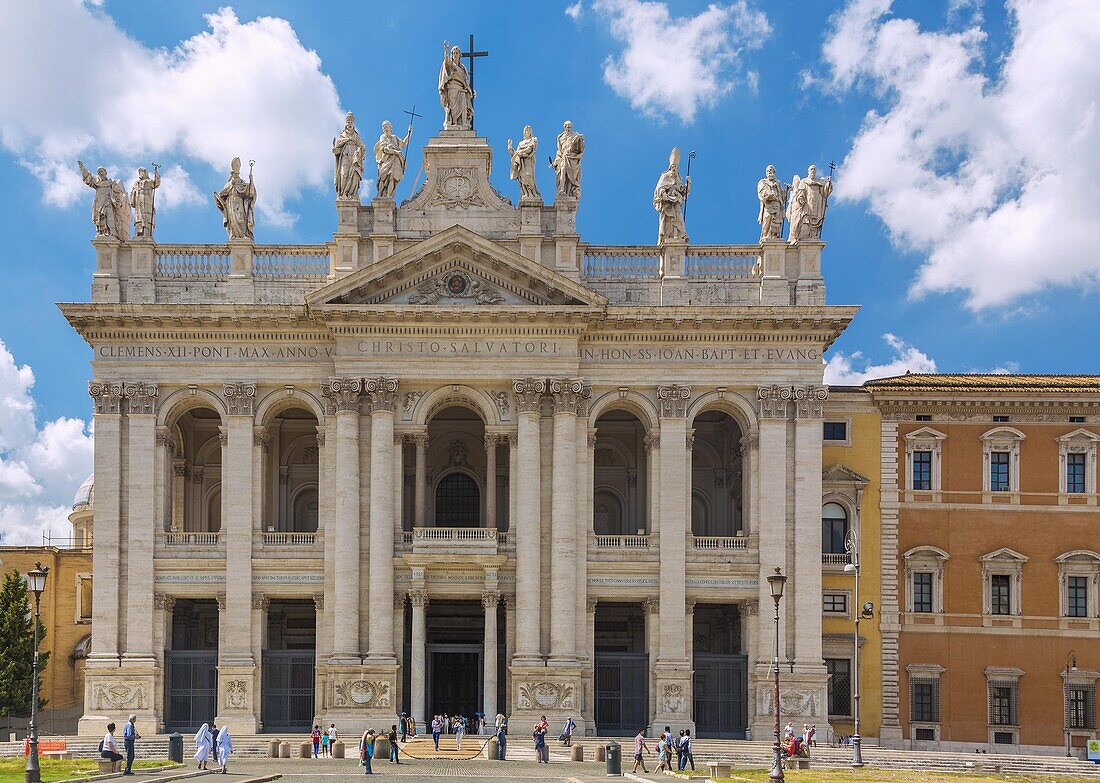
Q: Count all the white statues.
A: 11